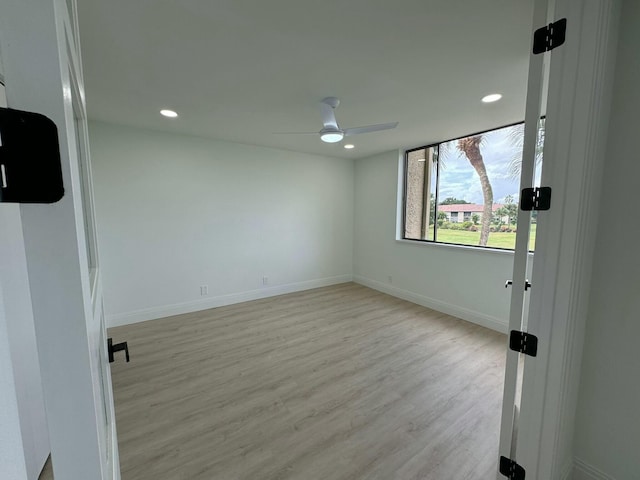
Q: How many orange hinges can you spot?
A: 0